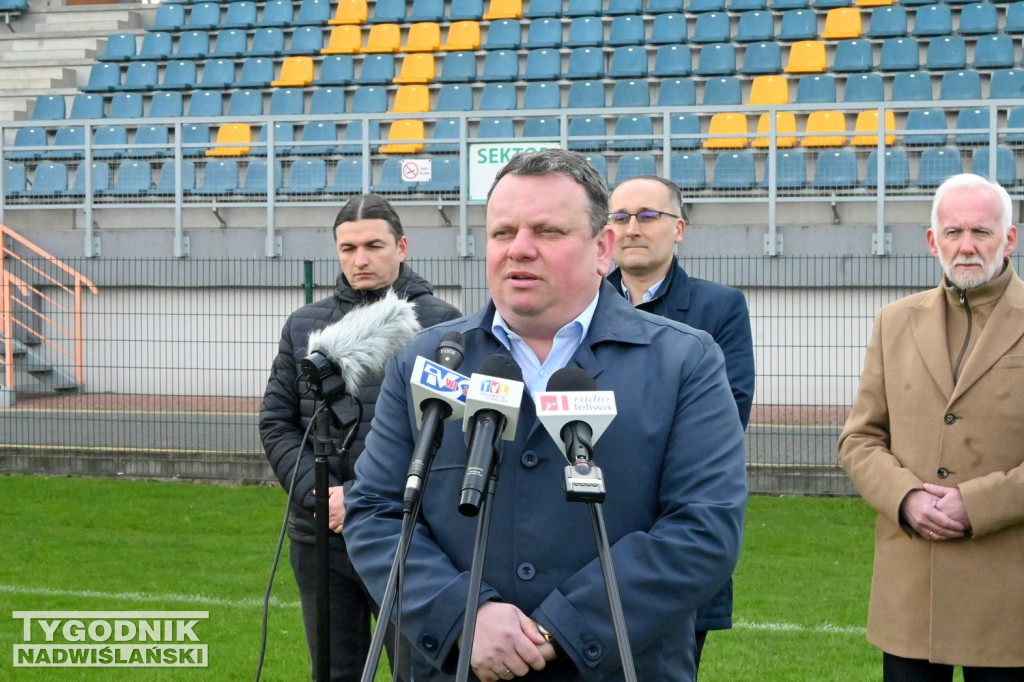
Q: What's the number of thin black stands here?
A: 4